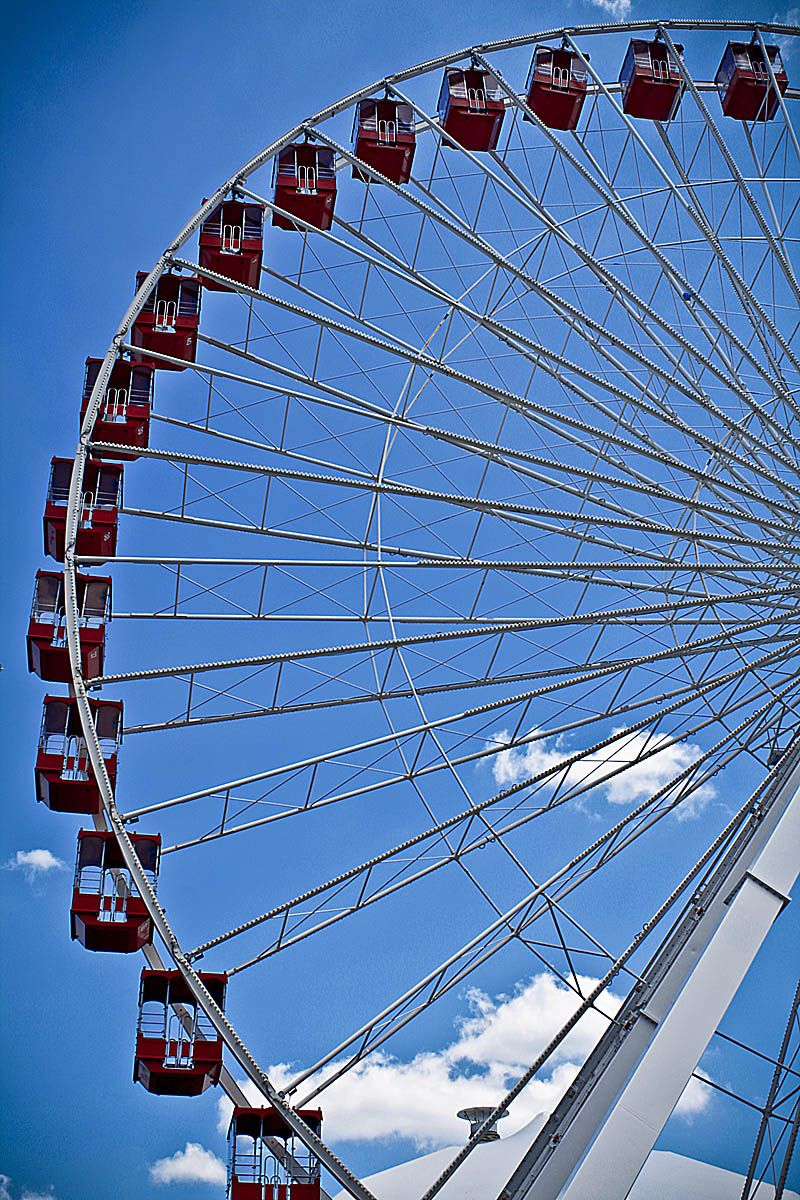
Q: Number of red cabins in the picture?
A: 15